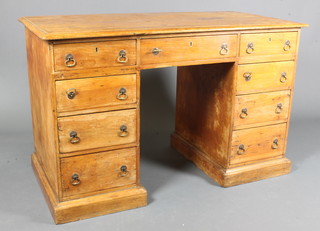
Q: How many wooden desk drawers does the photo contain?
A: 9